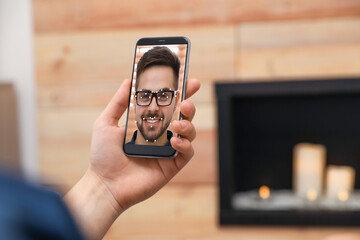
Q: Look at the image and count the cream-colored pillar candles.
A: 2